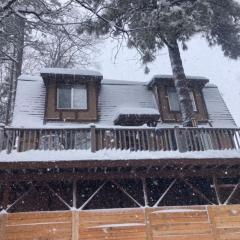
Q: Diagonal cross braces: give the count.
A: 7